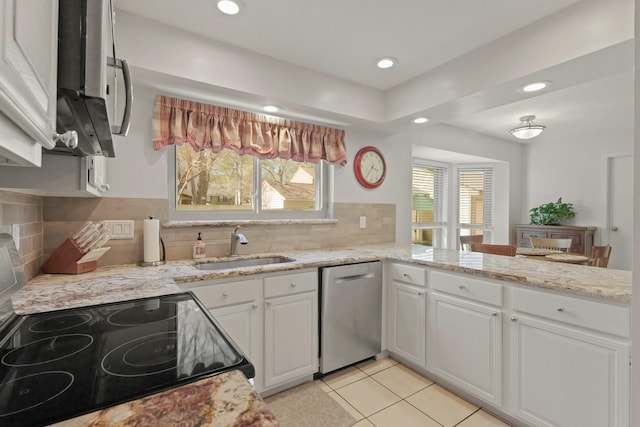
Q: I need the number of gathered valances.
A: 1